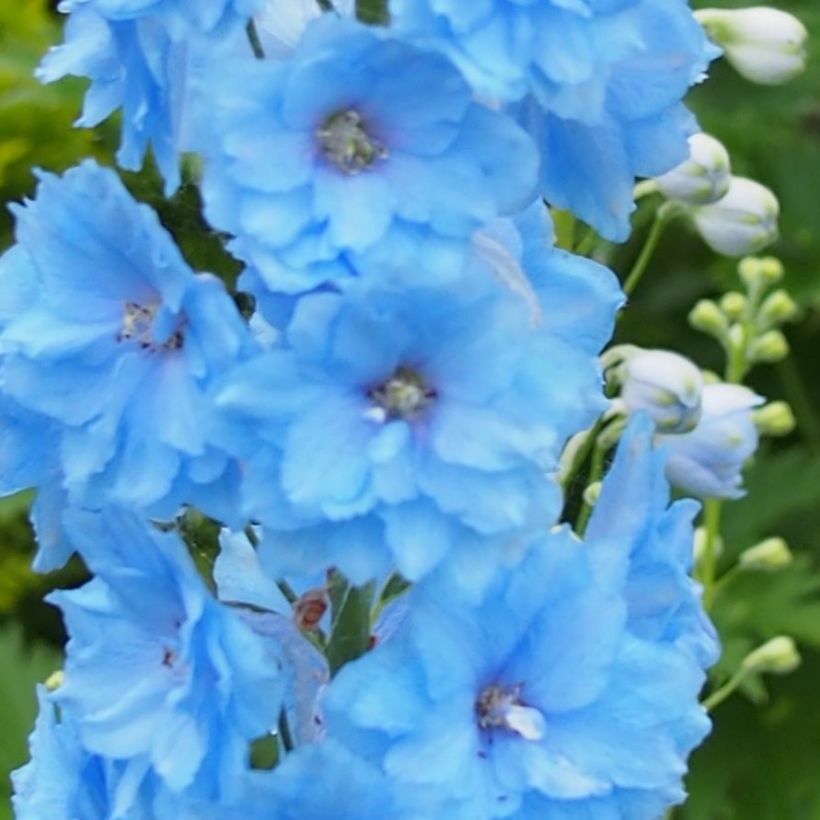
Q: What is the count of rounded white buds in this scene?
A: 5